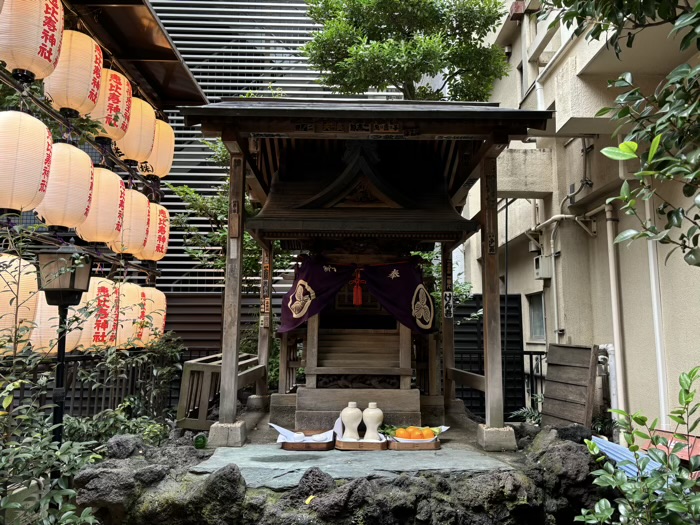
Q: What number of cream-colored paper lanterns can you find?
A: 15